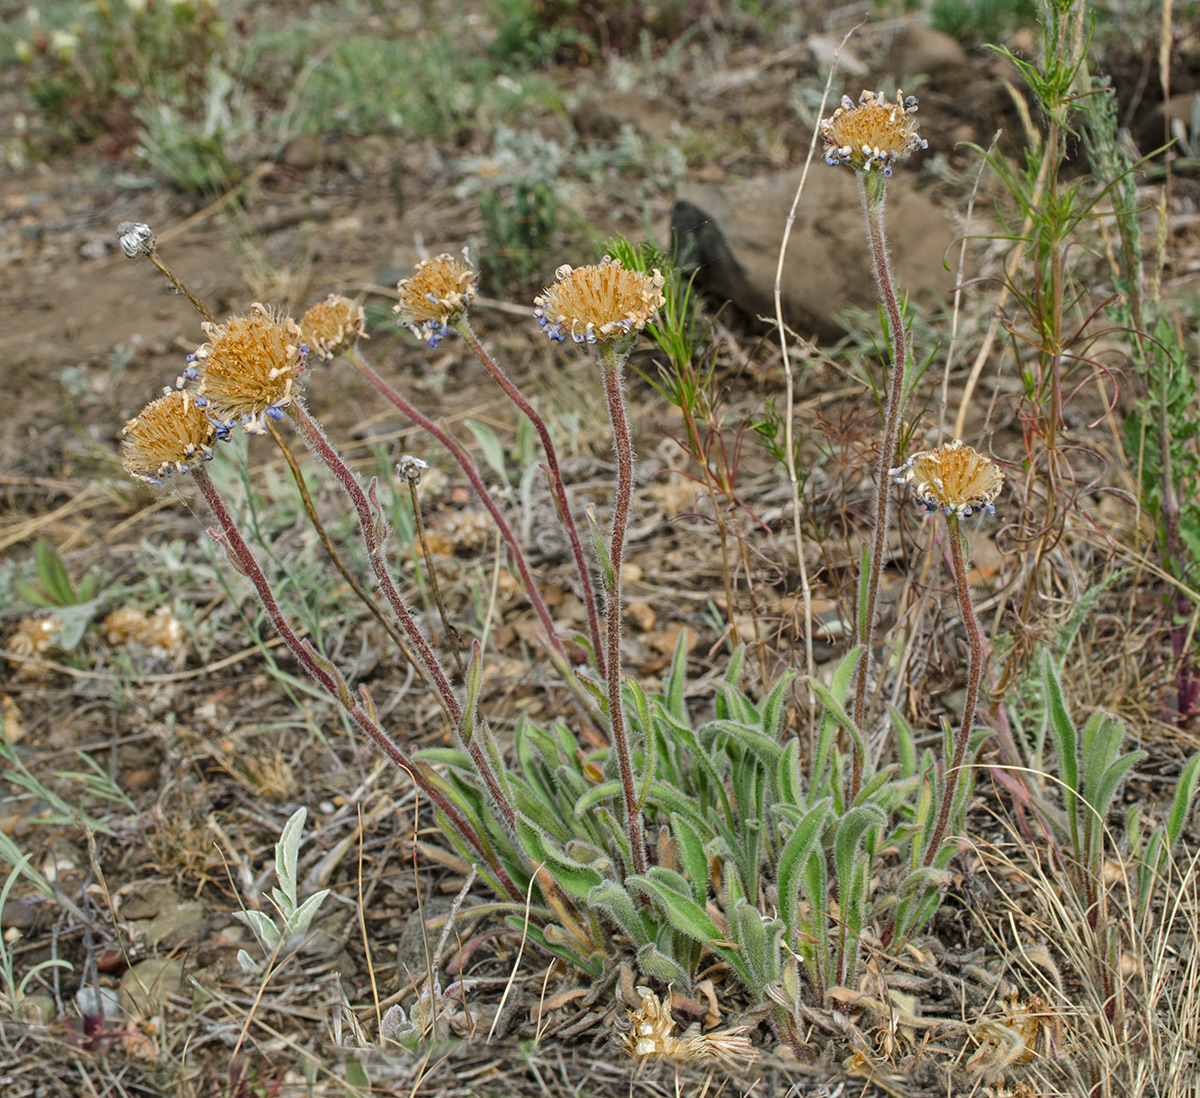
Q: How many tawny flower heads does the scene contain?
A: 7